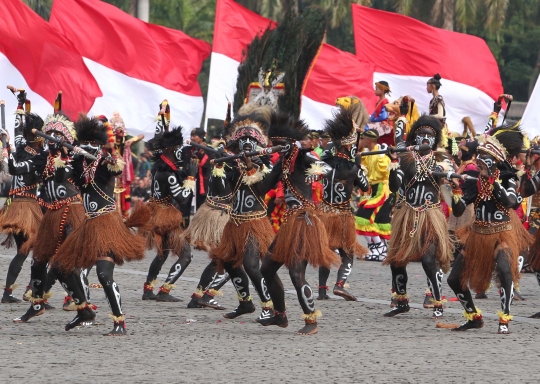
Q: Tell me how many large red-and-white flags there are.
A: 5